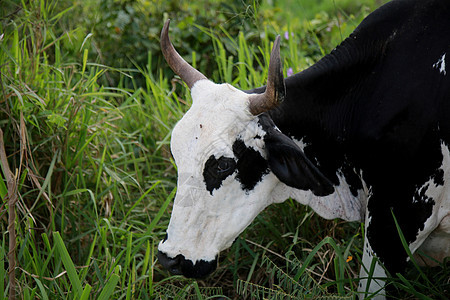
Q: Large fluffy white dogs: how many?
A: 0